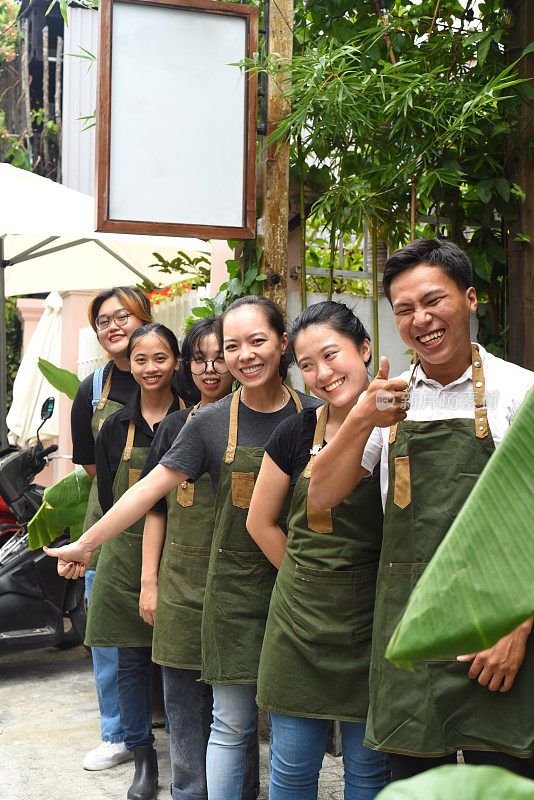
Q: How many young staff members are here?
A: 6